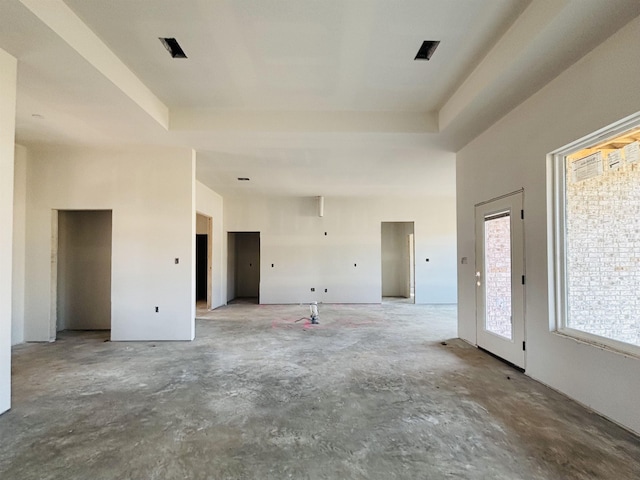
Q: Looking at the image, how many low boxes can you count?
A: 3